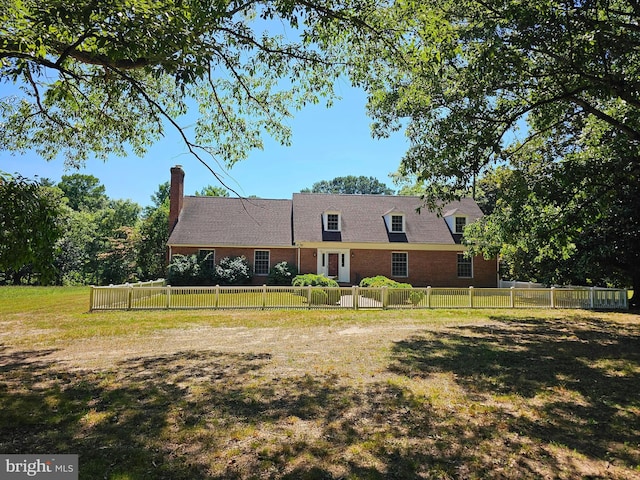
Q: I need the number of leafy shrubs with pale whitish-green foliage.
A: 3